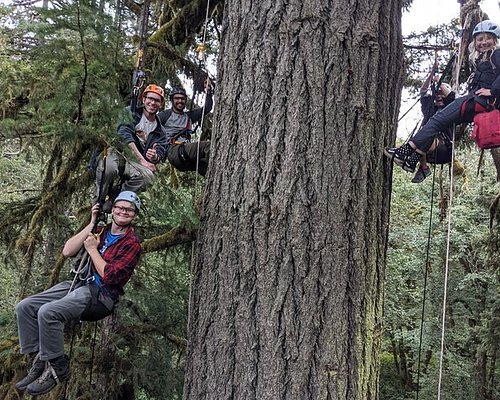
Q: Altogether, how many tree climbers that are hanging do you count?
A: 5